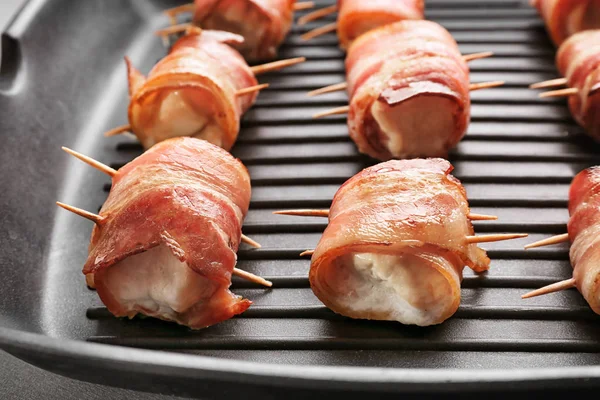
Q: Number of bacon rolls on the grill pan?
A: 9